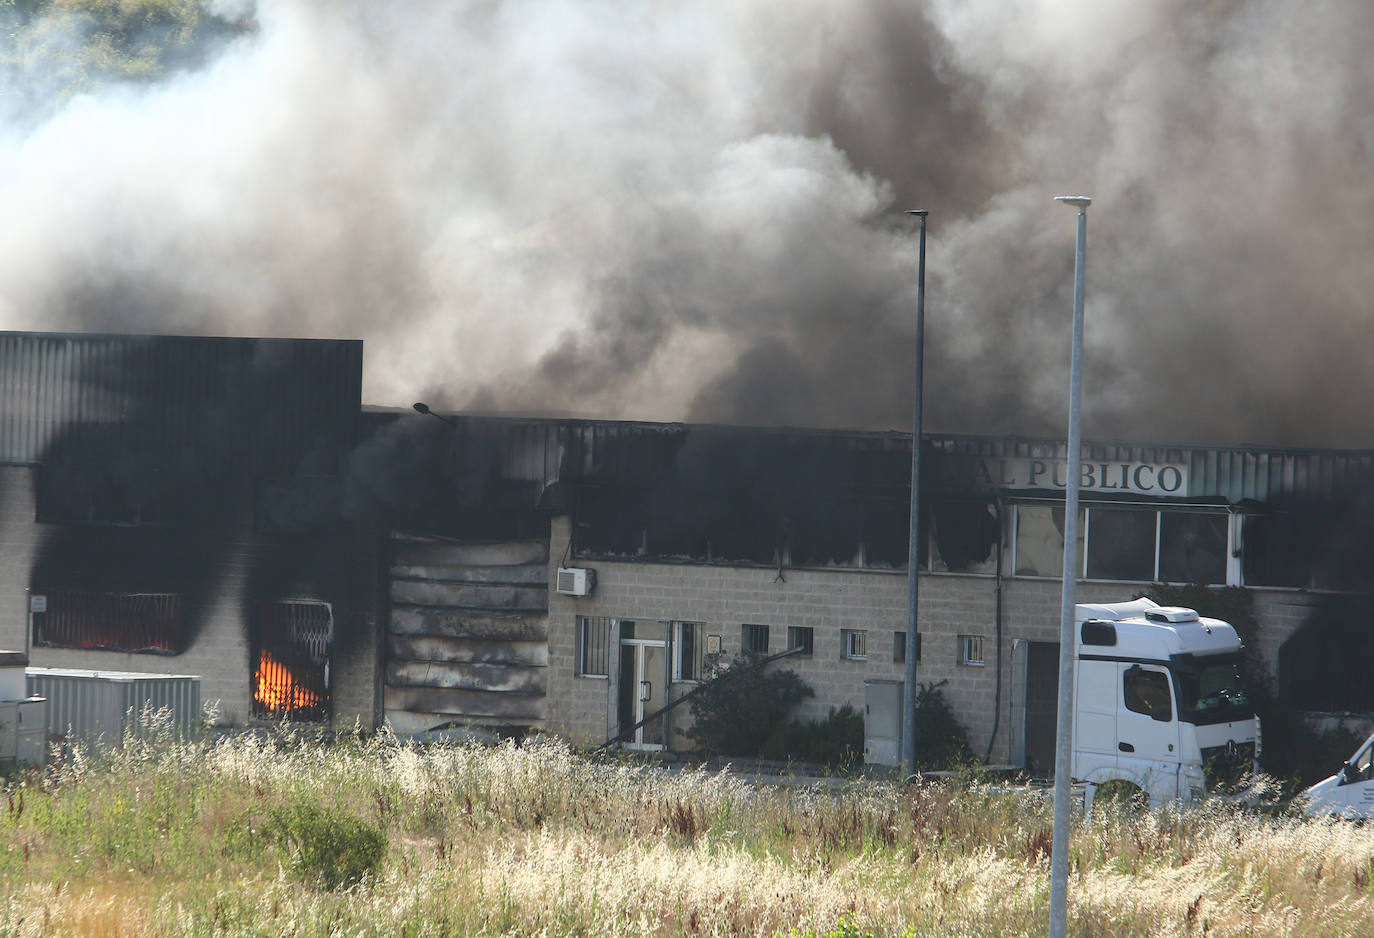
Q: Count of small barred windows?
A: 5